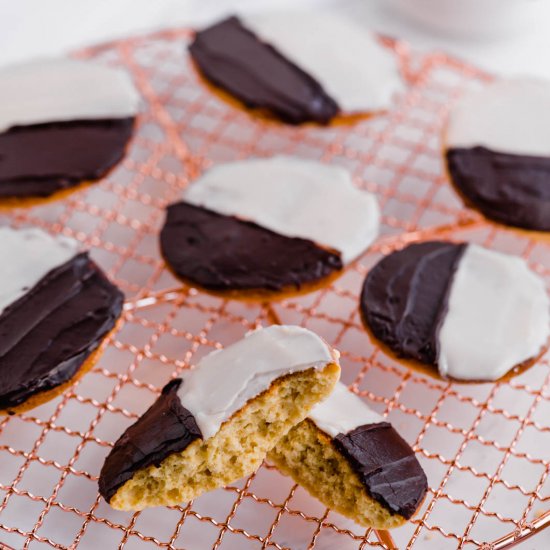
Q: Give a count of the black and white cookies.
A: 7